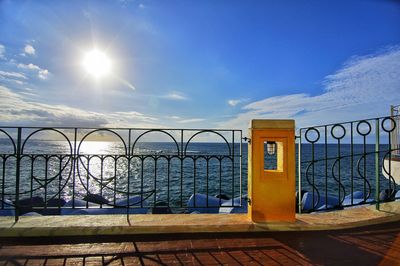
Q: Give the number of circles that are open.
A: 4